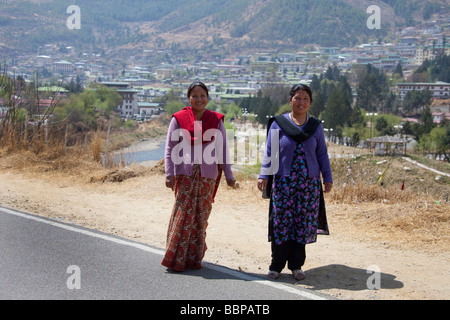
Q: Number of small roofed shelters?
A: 1